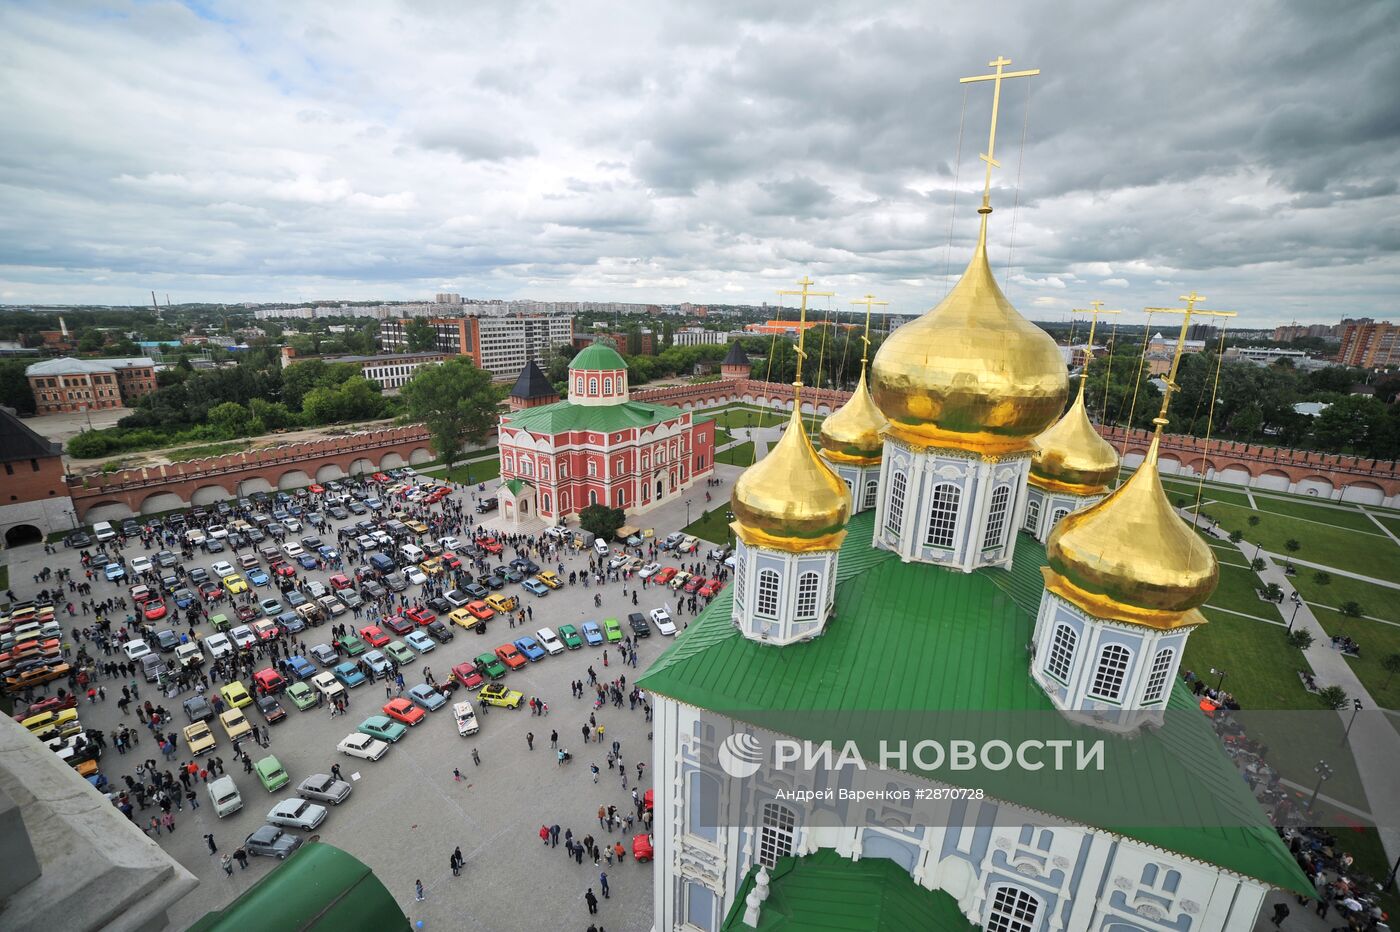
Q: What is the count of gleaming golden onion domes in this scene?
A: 5